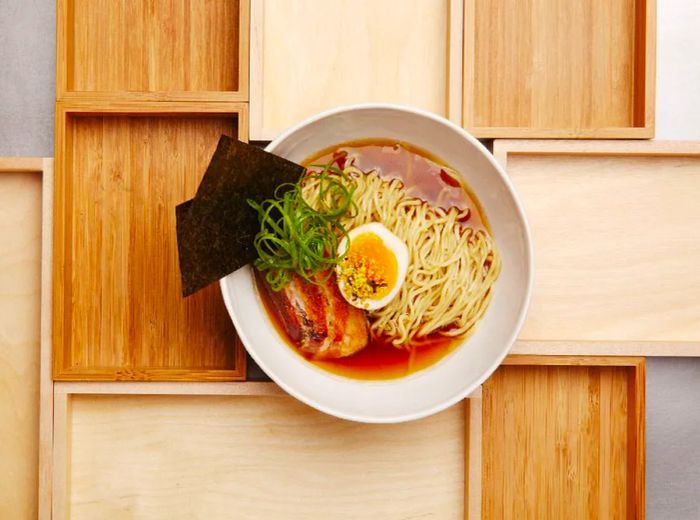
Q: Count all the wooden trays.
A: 8